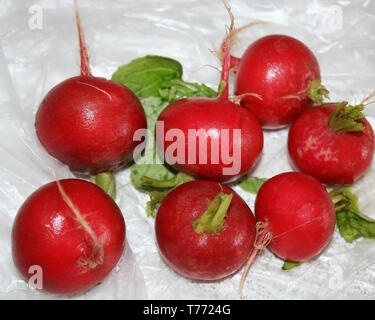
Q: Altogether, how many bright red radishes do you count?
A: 7